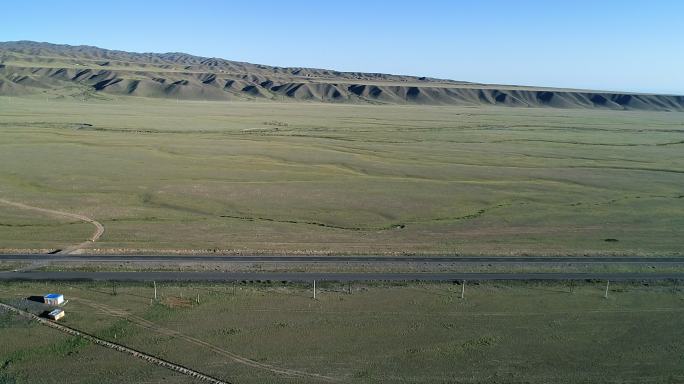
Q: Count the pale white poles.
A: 4